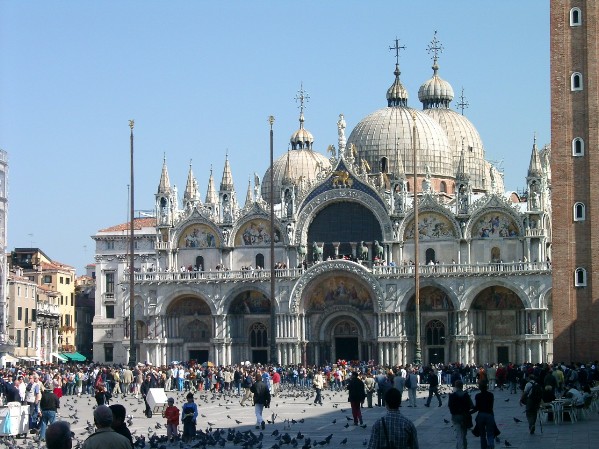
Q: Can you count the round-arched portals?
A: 5